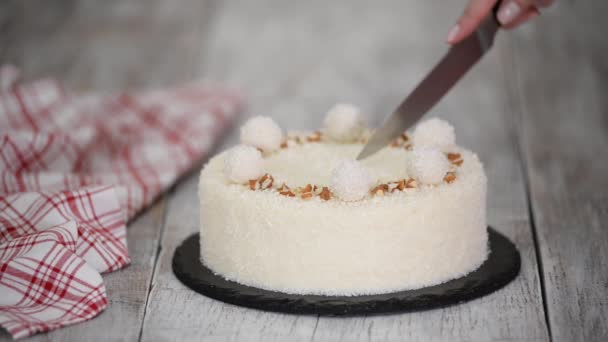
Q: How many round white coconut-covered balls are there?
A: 6